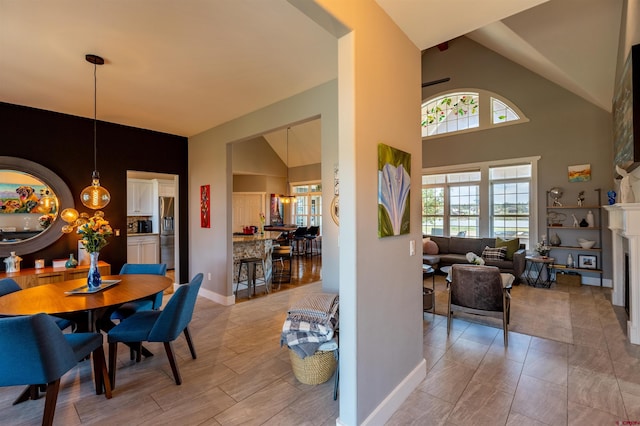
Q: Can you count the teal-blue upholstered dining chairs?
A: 4